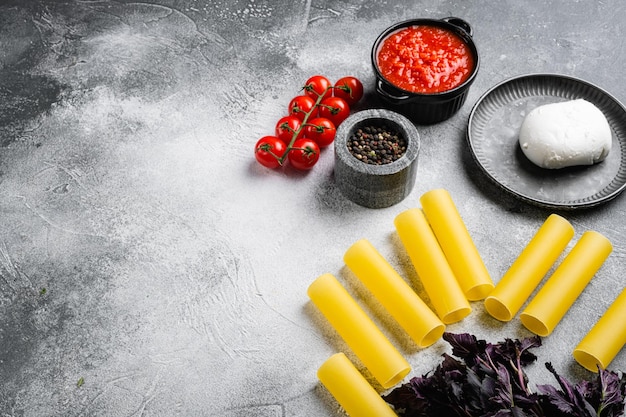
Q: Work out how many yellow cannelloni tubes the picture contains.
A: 8